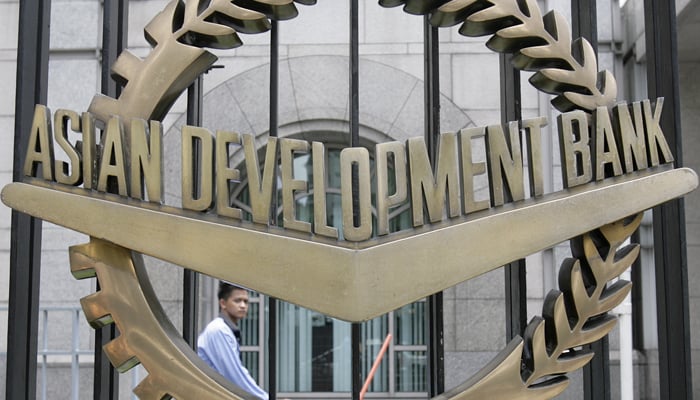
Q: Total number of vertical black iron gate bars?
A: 9